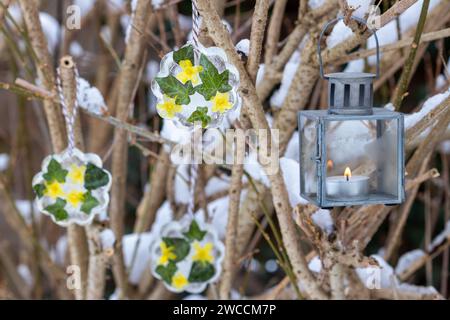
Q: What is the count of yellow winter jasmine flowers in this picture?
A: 9